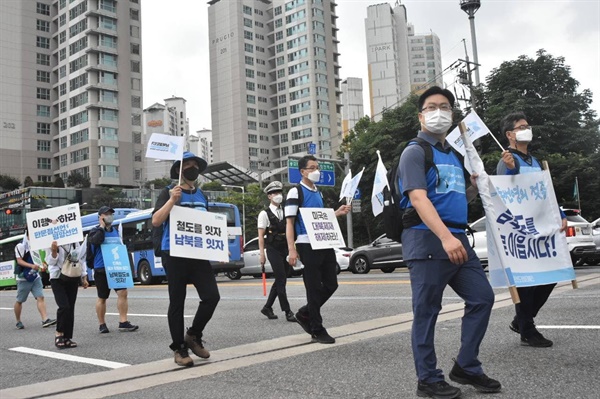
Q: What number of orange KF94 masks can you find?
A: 0